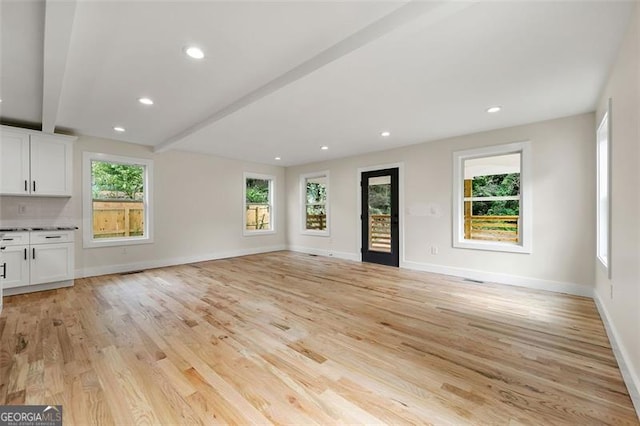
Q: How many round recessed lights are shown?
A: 7